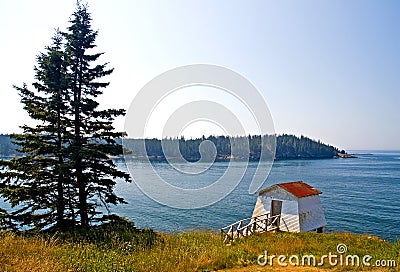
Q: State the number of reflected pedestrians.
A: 0